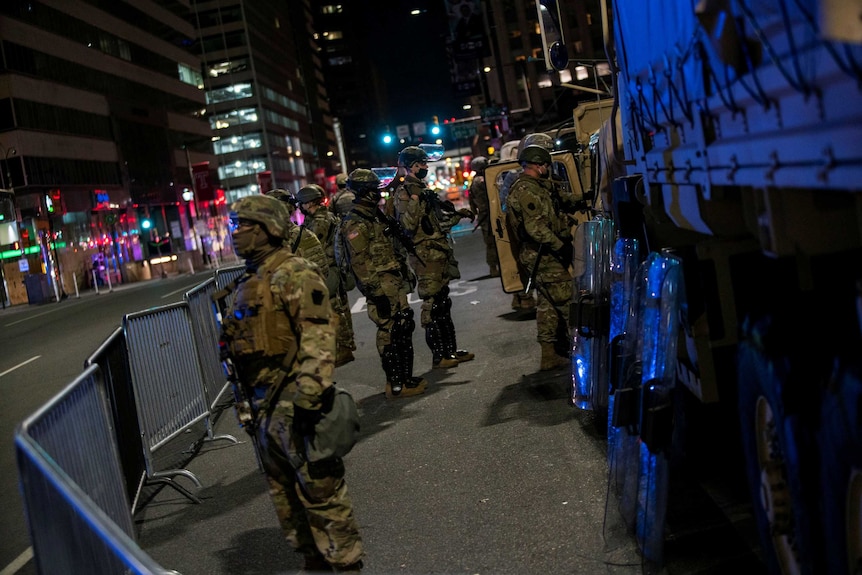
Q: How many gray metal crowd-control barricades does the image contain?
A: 6